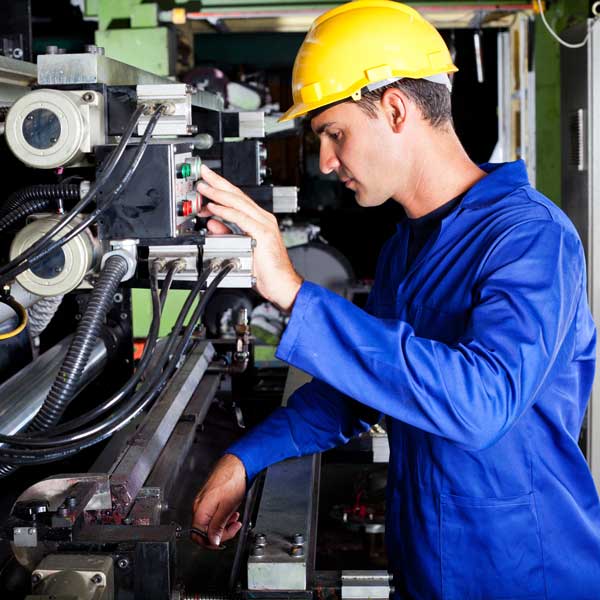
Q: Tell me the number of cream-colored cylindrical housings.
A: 2